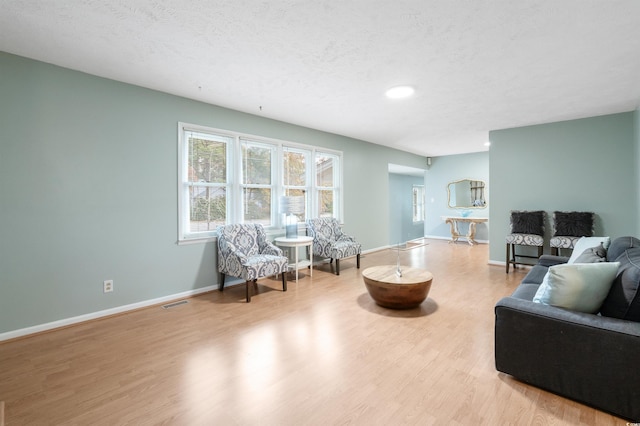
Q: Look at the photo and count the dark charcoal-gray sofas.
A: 1